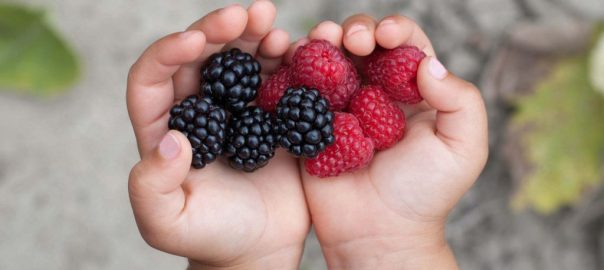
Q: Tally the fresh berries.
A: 10